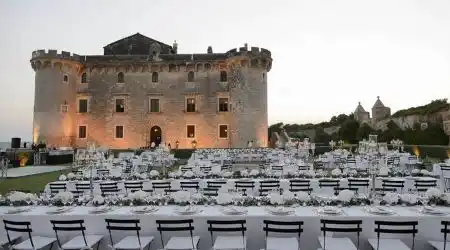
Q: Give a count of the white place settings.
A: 10